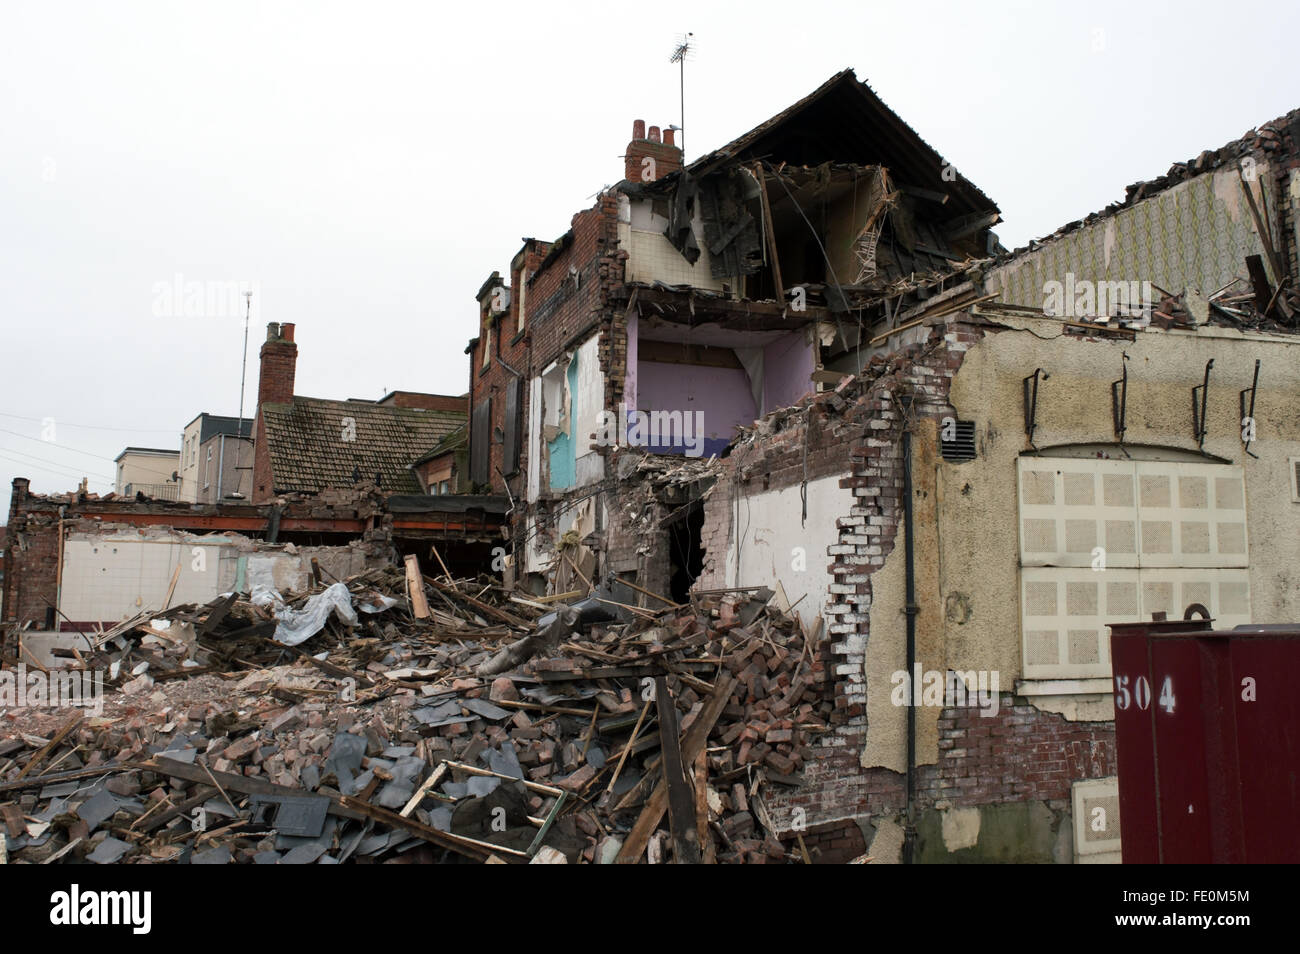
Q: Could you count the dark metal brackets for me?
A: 4